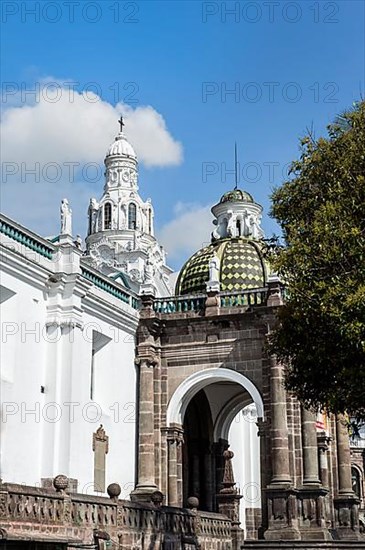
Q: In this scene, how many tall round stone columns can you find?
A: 4